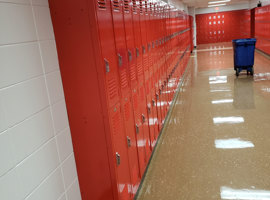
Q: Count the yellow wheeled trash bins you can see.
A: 0